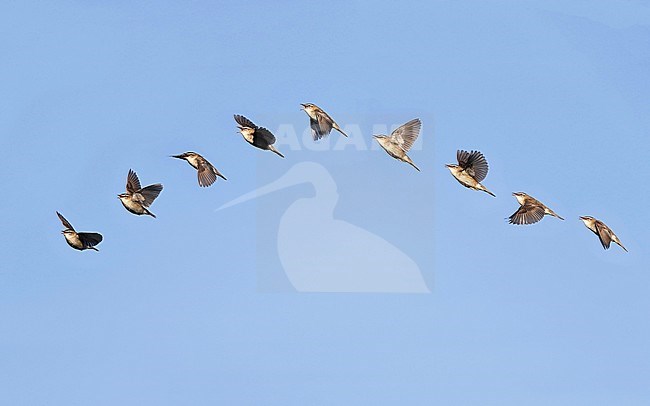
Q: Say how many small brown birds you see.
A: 9